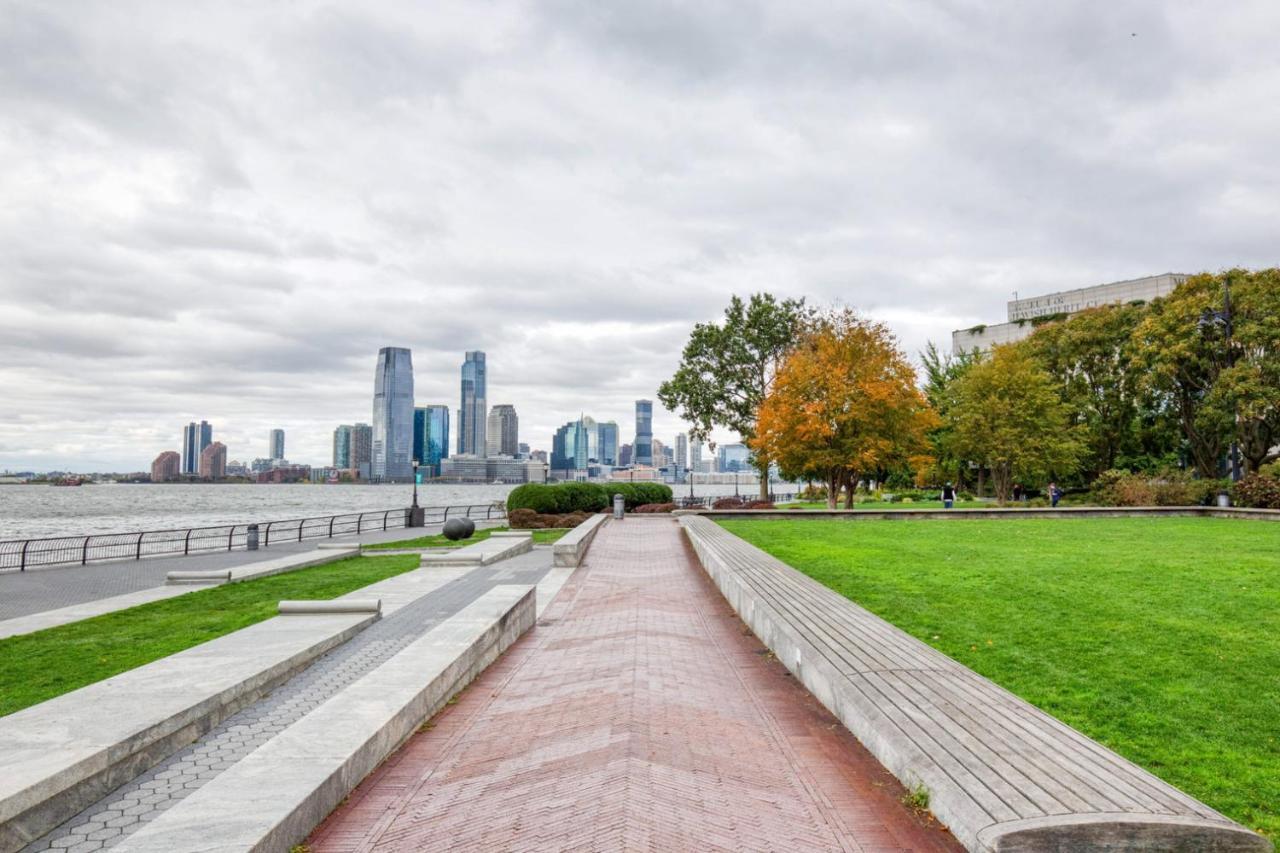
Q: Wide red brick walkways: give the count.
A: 1